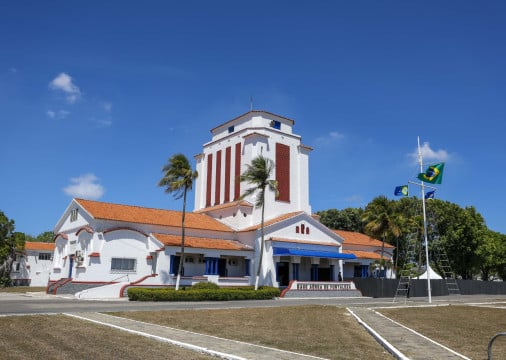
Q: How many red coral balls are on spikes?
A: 0